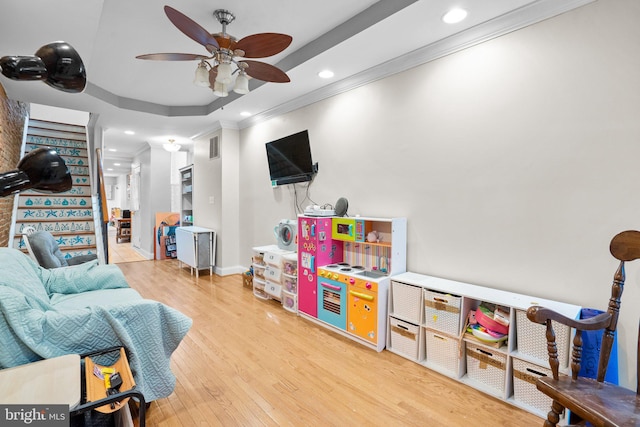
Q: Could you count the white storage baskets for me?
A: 7